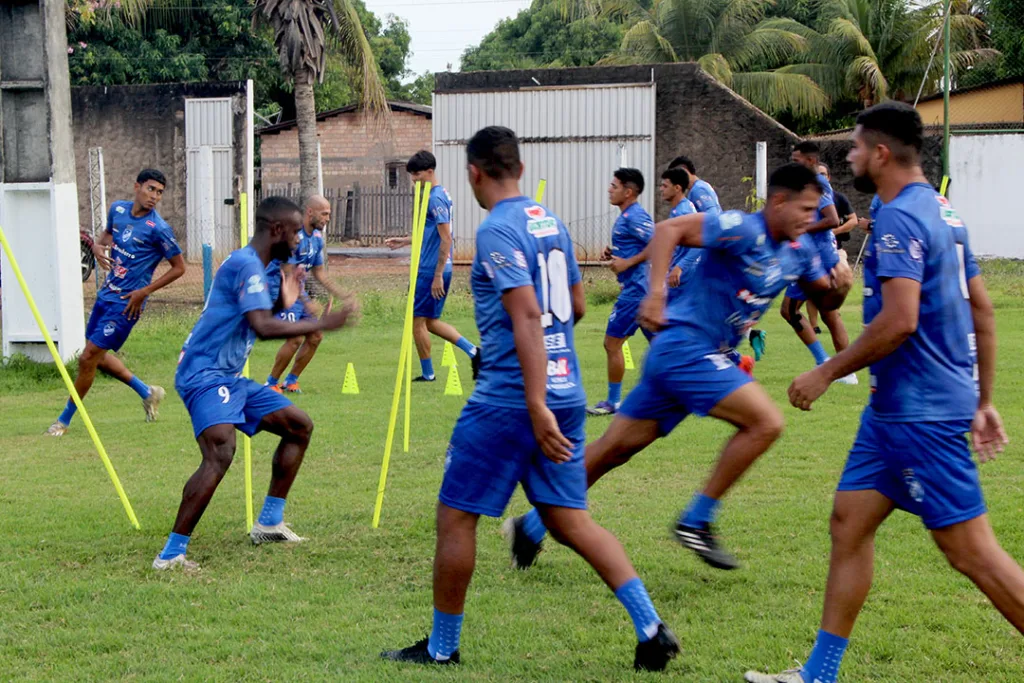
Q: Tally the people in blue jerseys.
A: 11